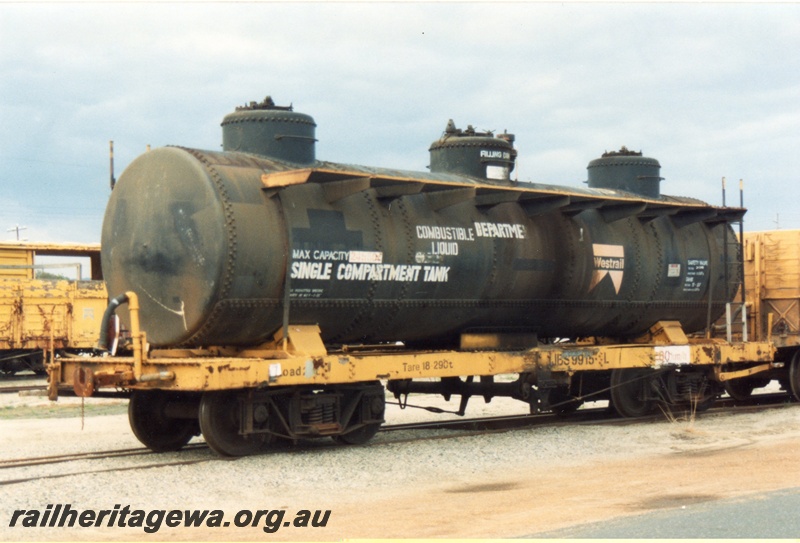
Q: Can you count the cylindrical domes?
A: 3